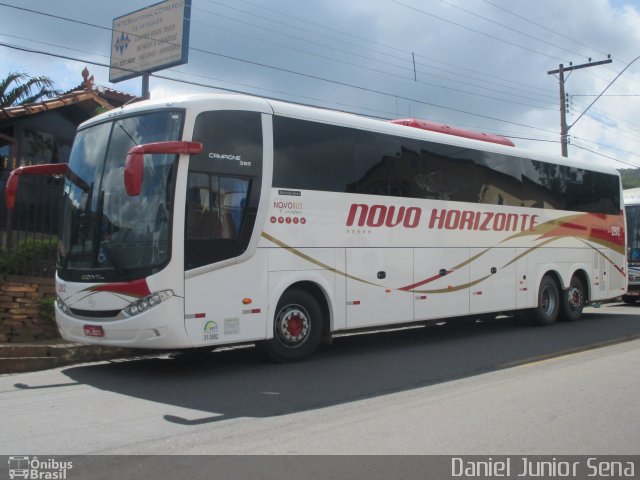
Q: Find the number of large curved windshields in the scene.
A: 1